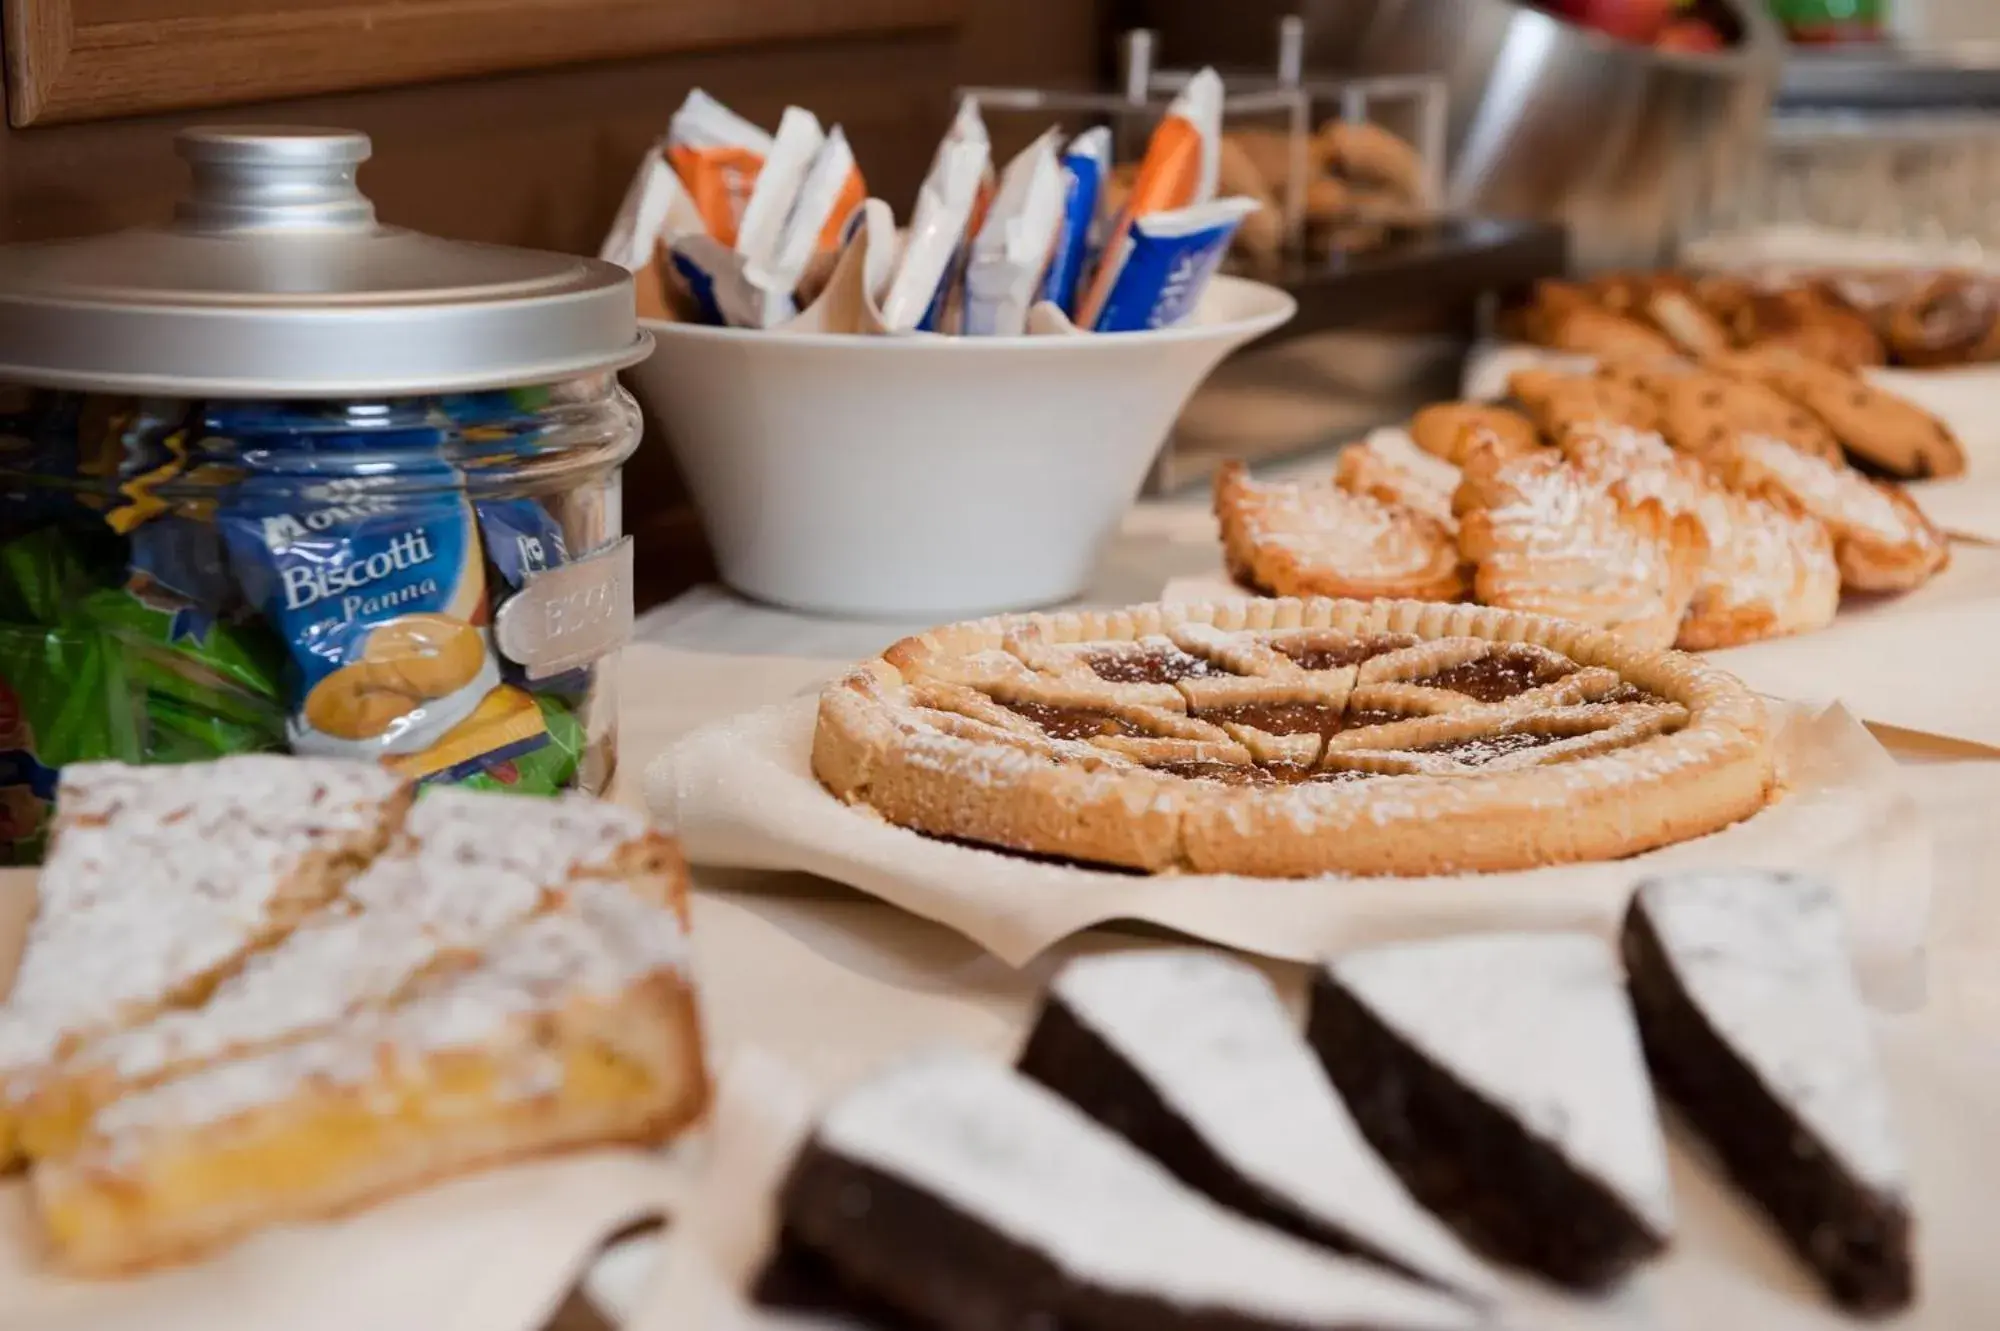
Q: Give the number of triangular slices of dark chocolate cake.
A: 4